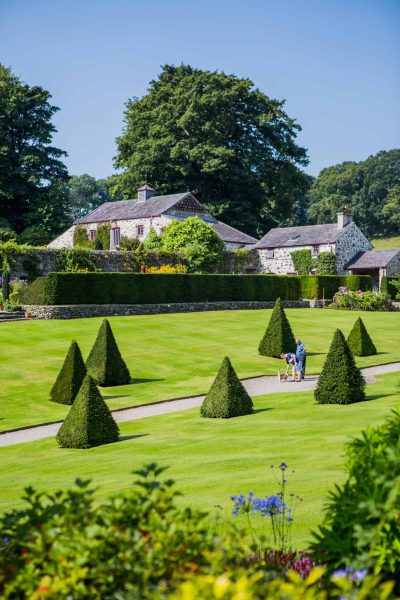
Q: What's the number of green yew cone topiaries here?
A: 7